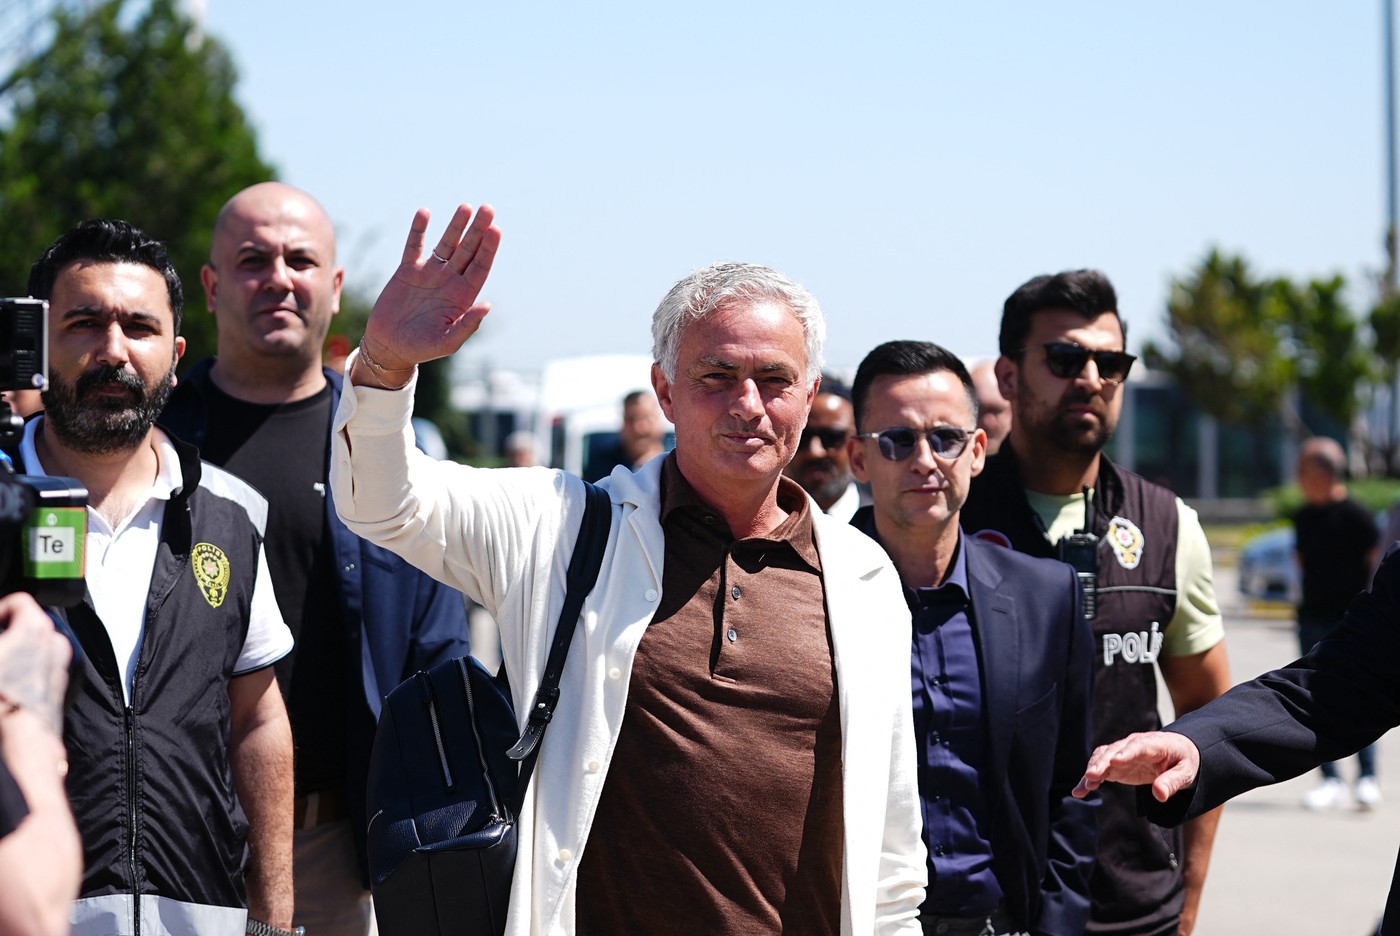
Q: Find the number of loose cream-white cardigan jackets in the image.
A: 1